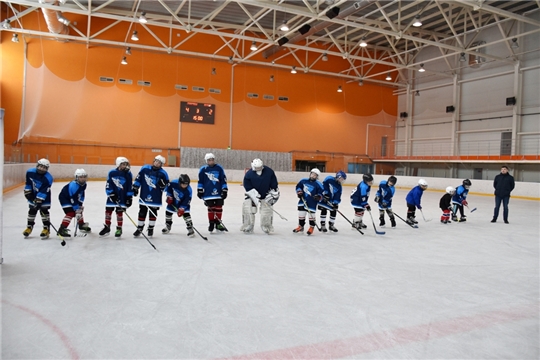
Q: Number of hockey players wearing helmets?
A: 14